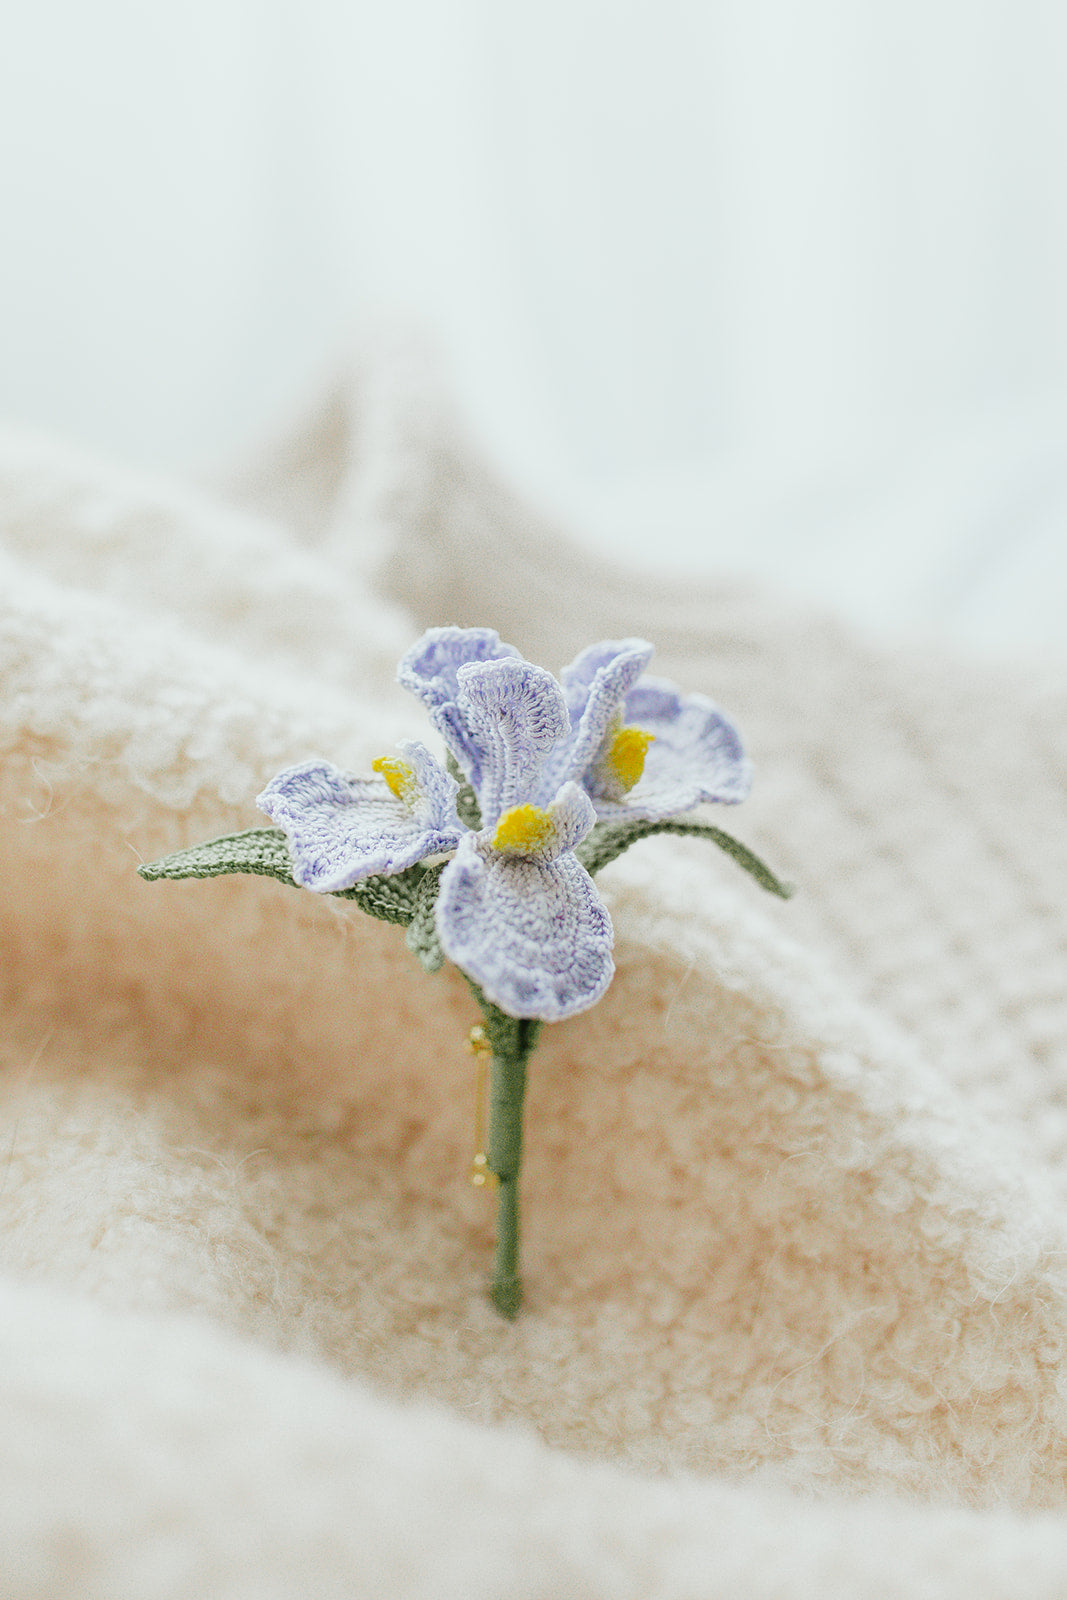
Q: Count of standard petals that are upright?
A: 3